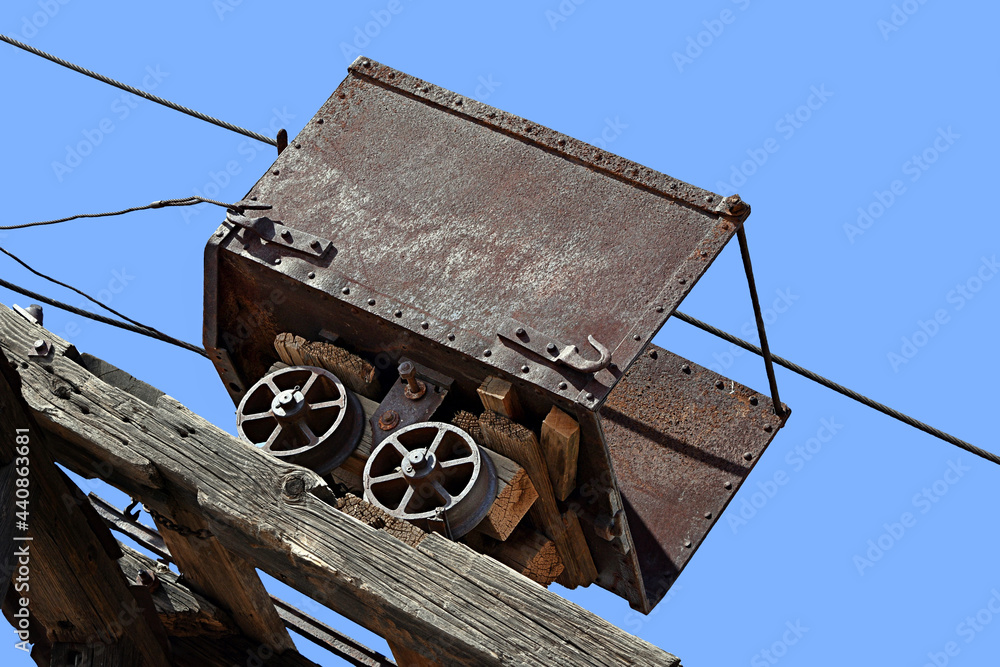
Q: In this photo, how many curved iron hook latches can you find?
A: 2